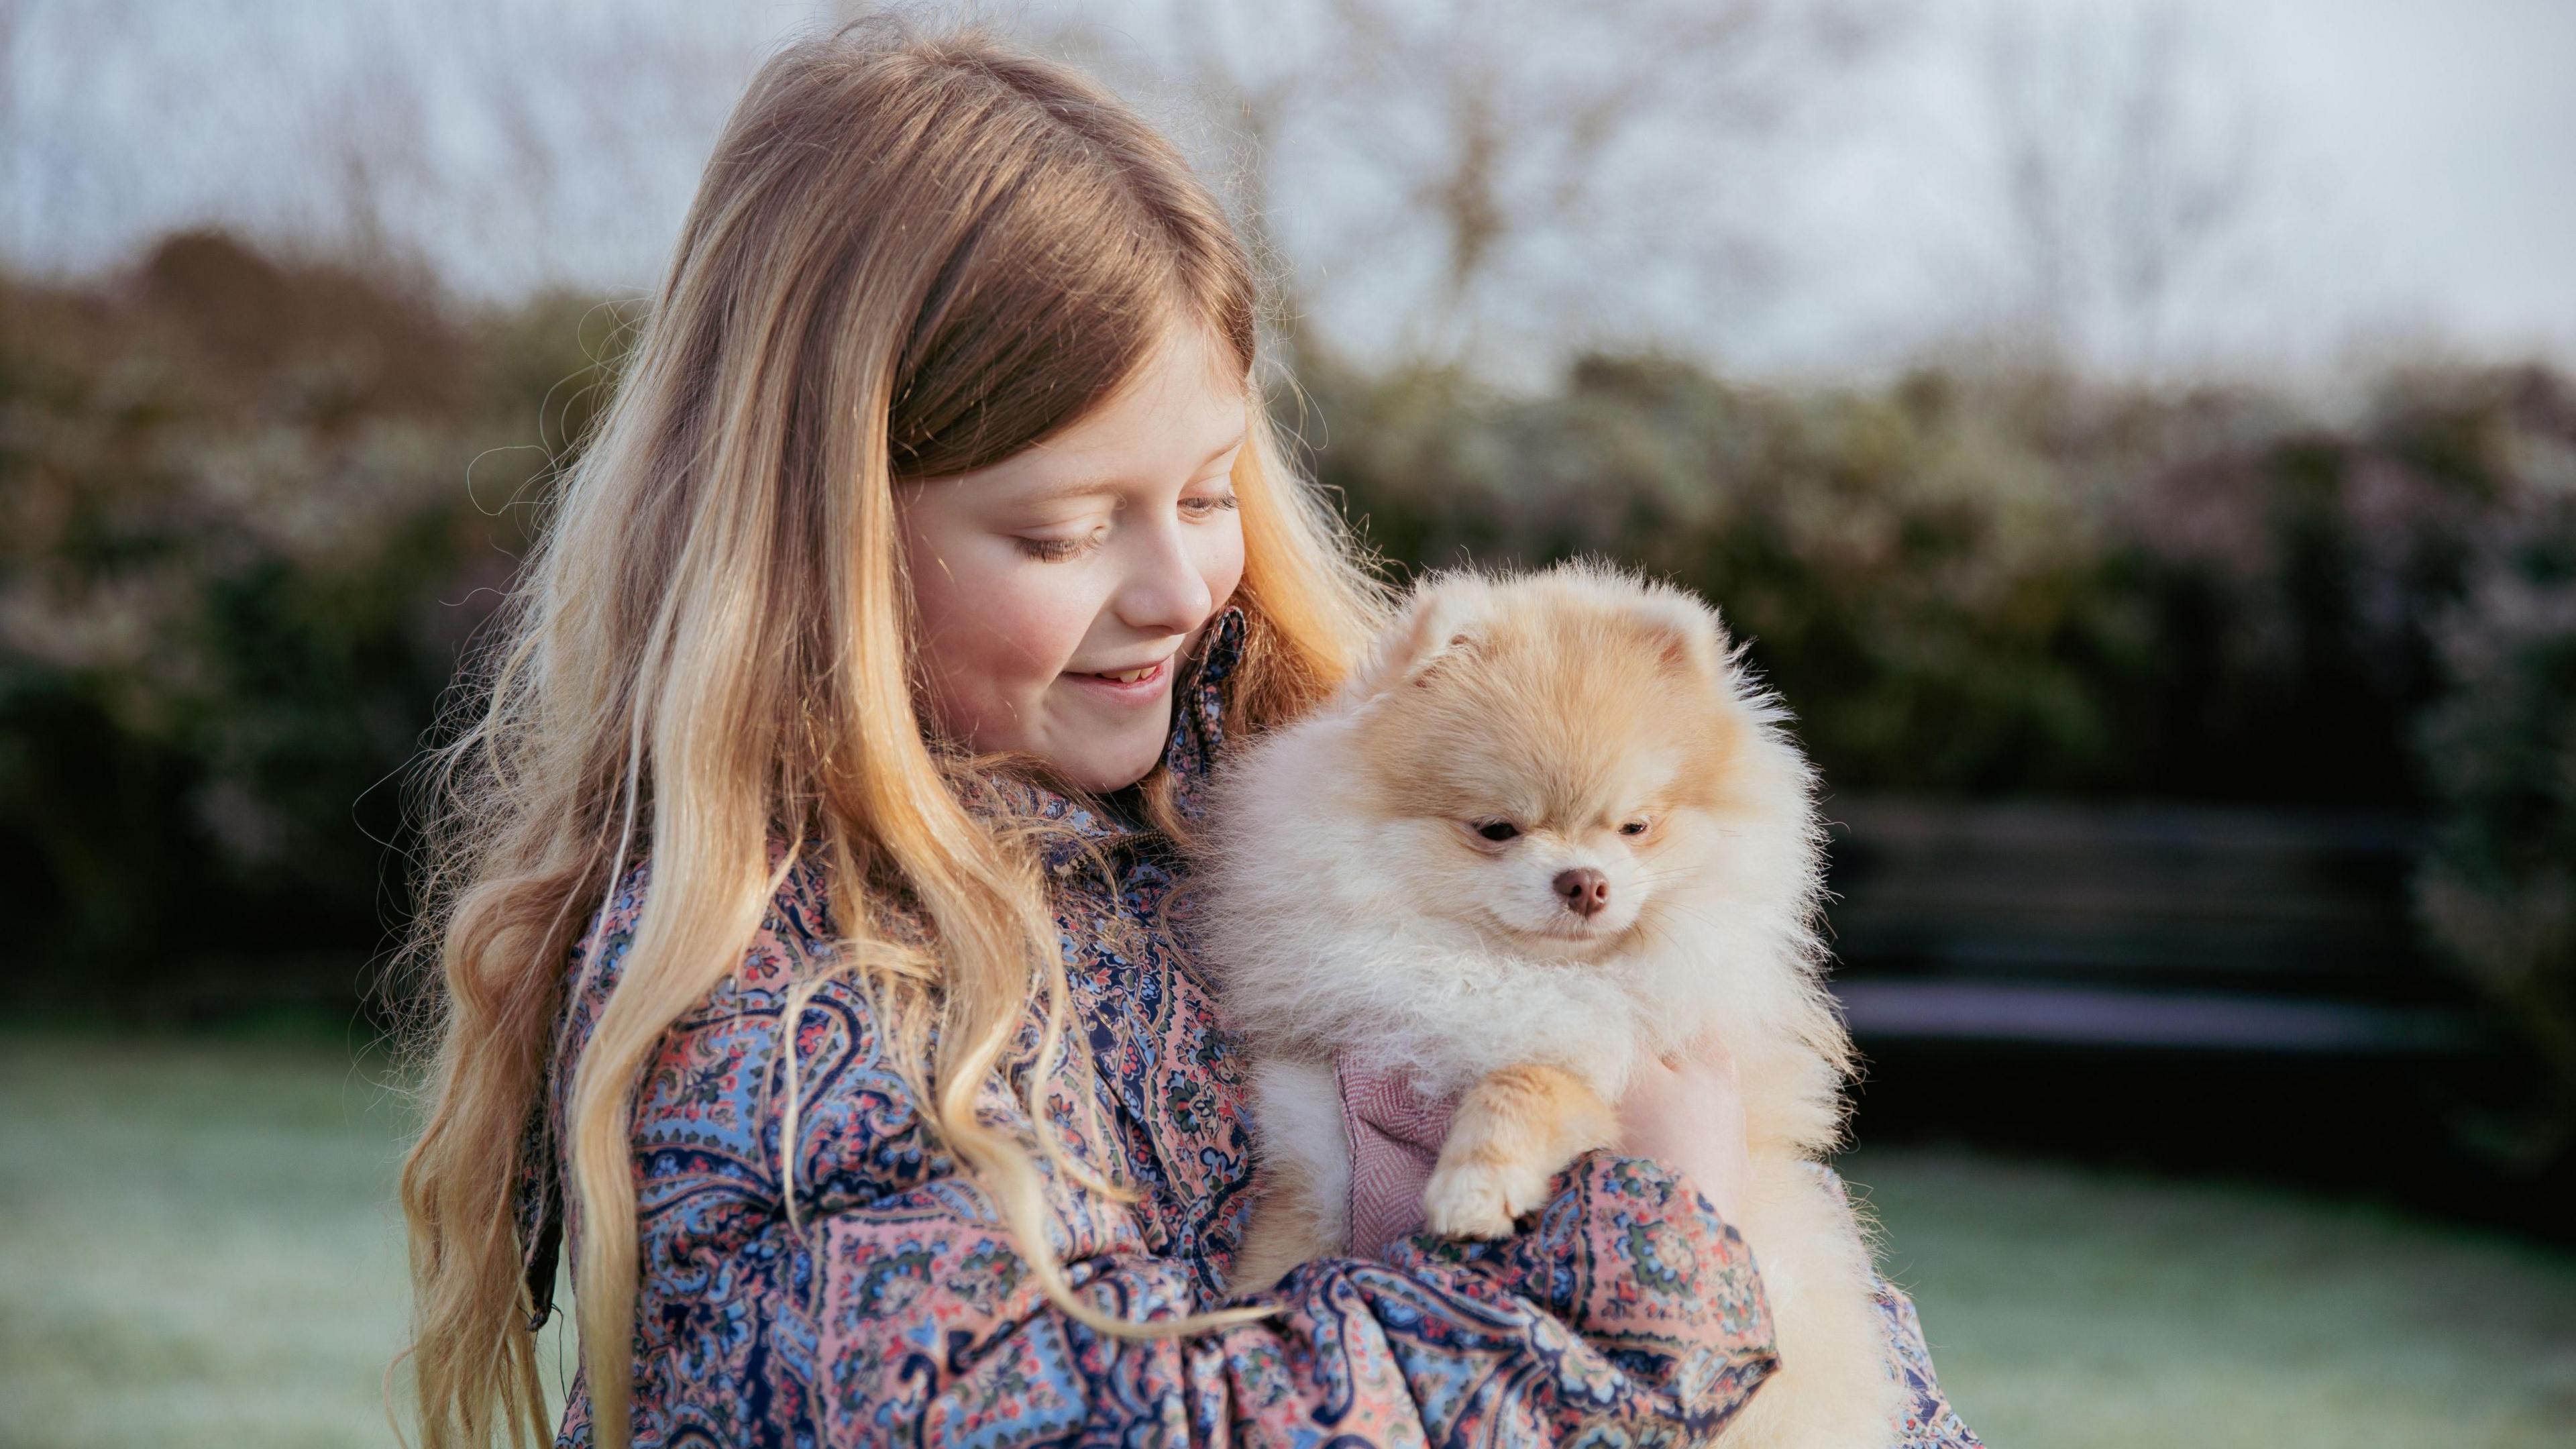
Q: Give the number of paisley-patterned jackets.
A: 1